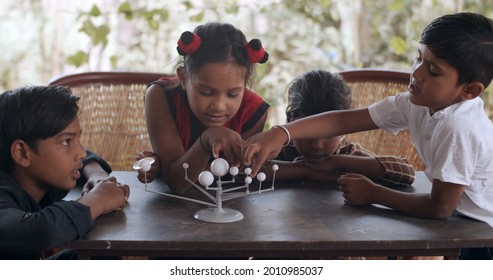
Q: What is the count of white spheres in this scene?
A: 9